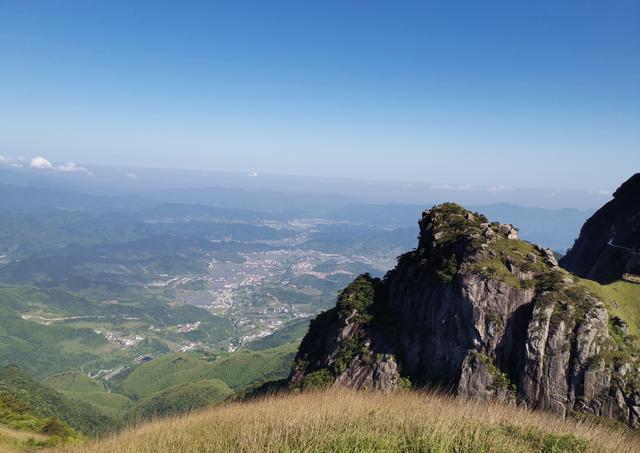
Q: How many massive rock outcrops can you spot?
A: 2